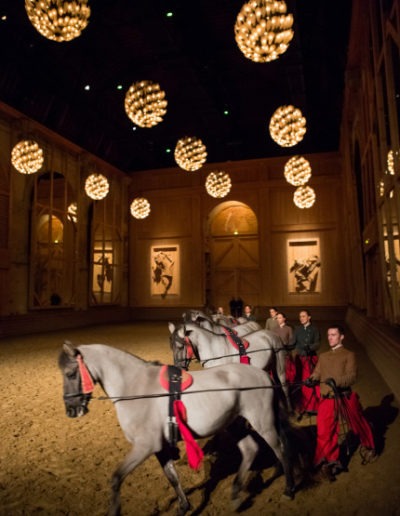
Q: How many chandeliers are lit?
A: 11